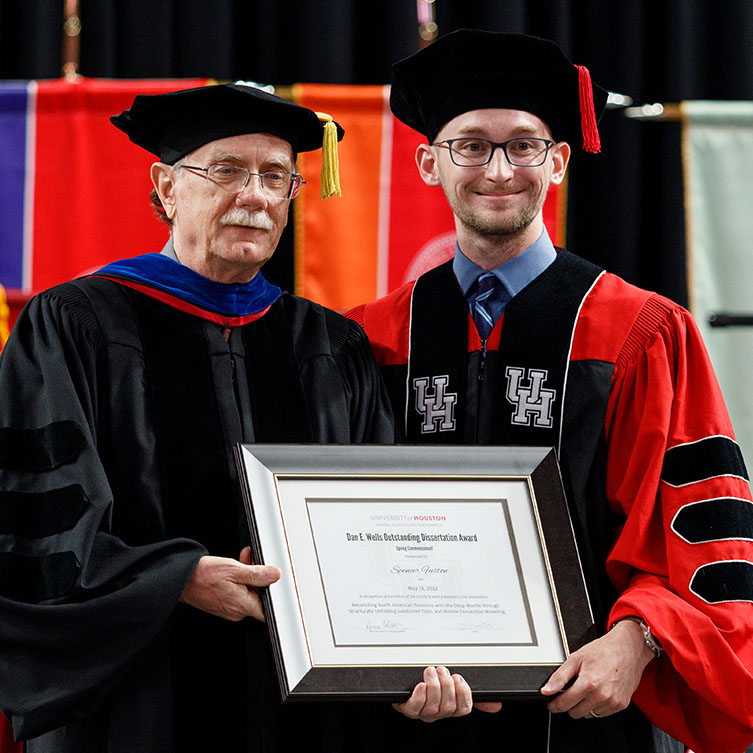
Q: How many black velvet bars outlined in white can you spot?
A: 3